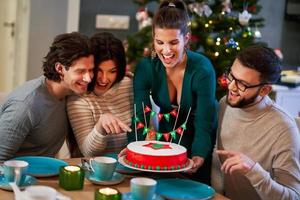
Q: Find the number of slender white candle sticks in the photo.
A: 4